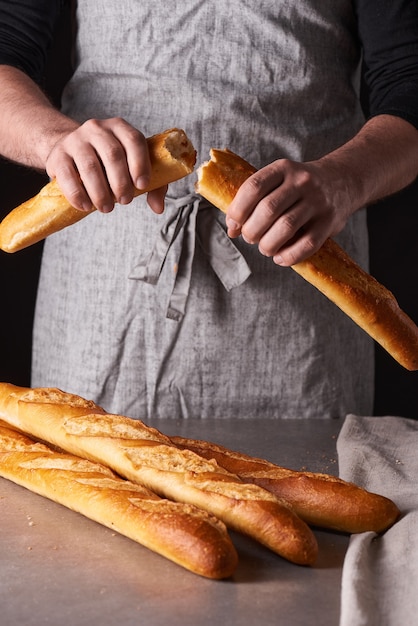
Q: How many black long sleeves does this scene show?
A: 2